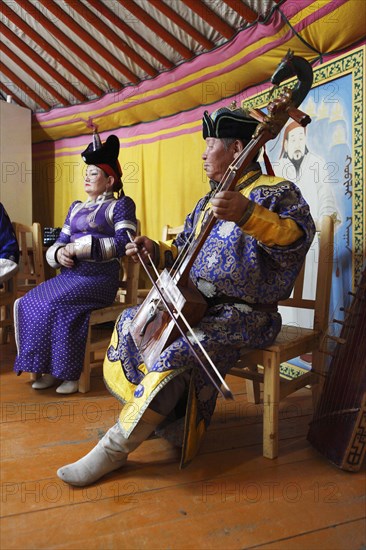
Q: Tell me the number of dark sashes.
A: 1